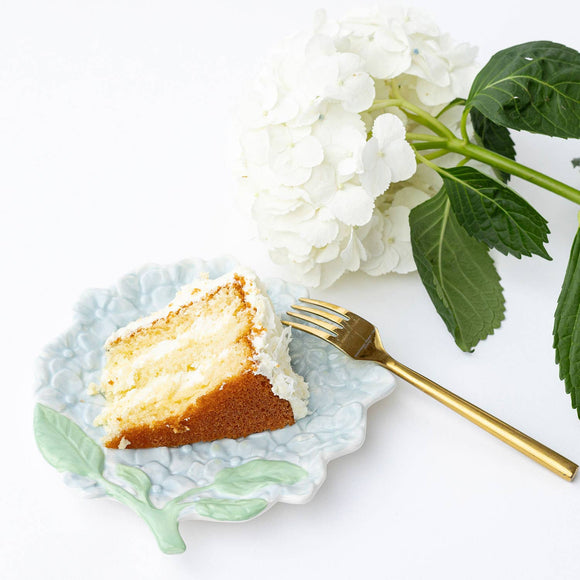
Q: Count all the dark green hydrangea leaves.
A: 5